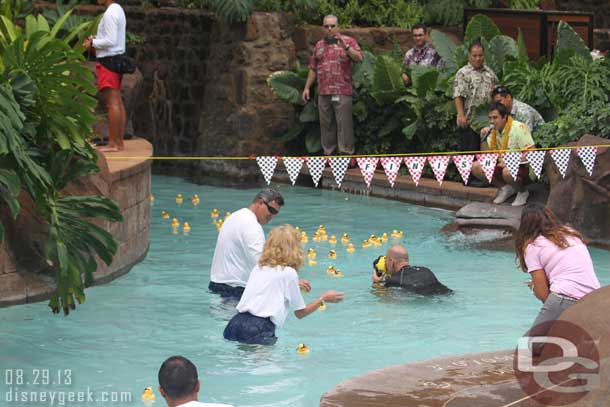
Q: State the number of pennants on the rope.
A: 14